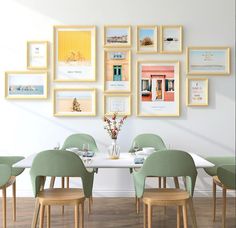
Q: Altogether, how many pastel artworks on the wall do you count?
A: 12